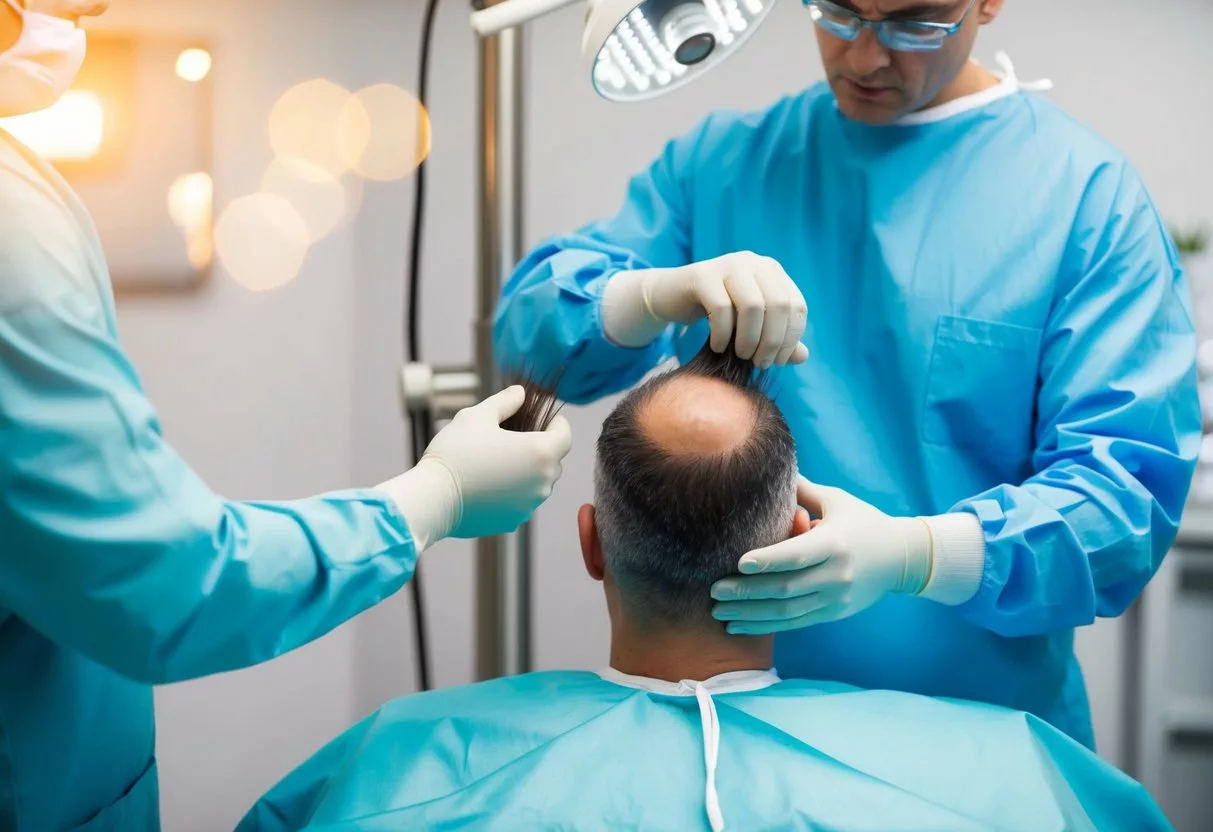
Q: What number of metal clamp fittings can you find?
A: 1